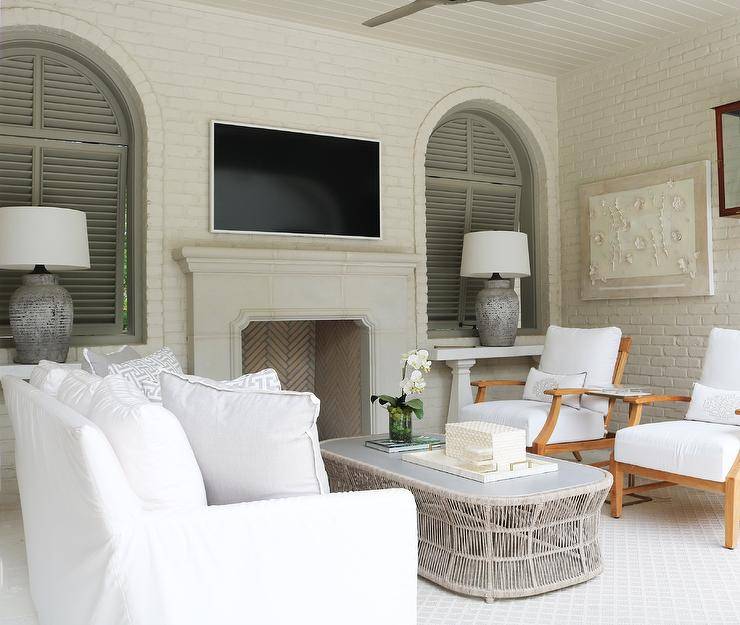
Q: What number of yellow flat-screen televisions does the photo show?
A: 0